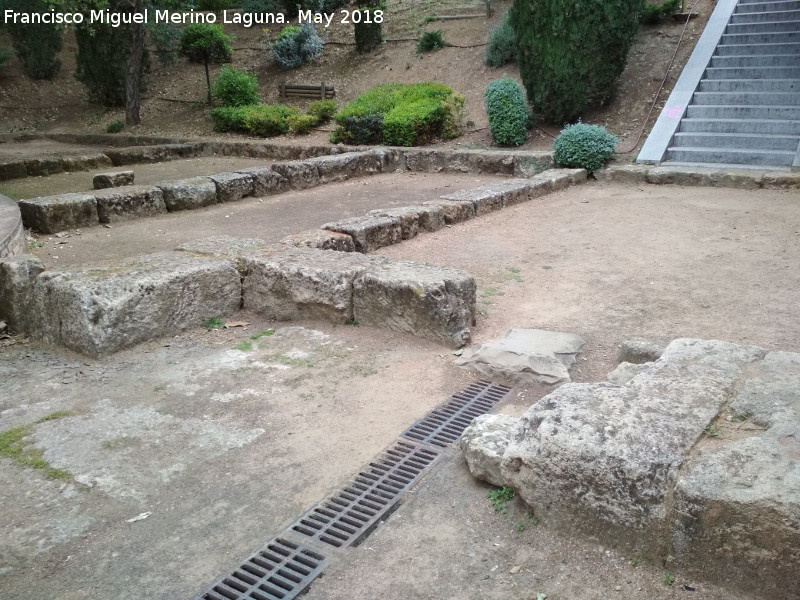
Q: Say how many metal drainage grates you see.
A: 3